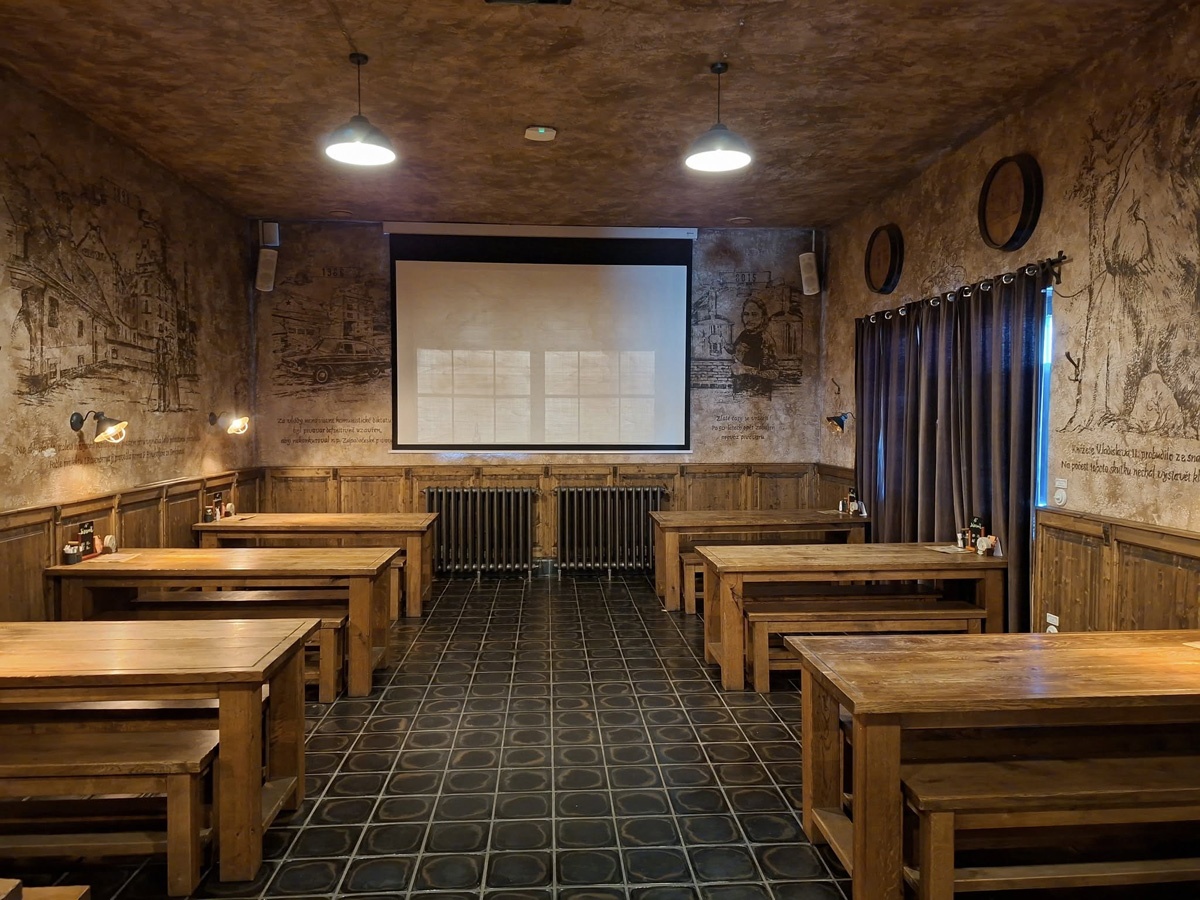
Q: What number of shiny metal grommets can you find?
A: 9